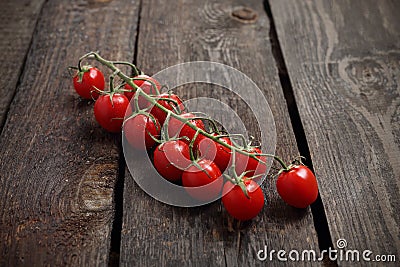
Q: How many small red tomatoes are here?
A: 12